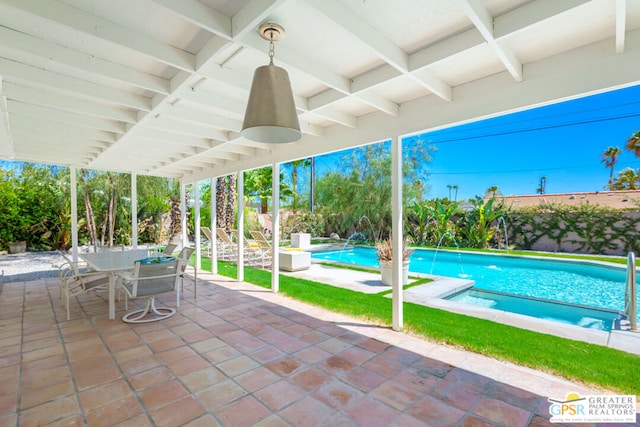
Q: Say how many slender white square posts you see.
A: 8